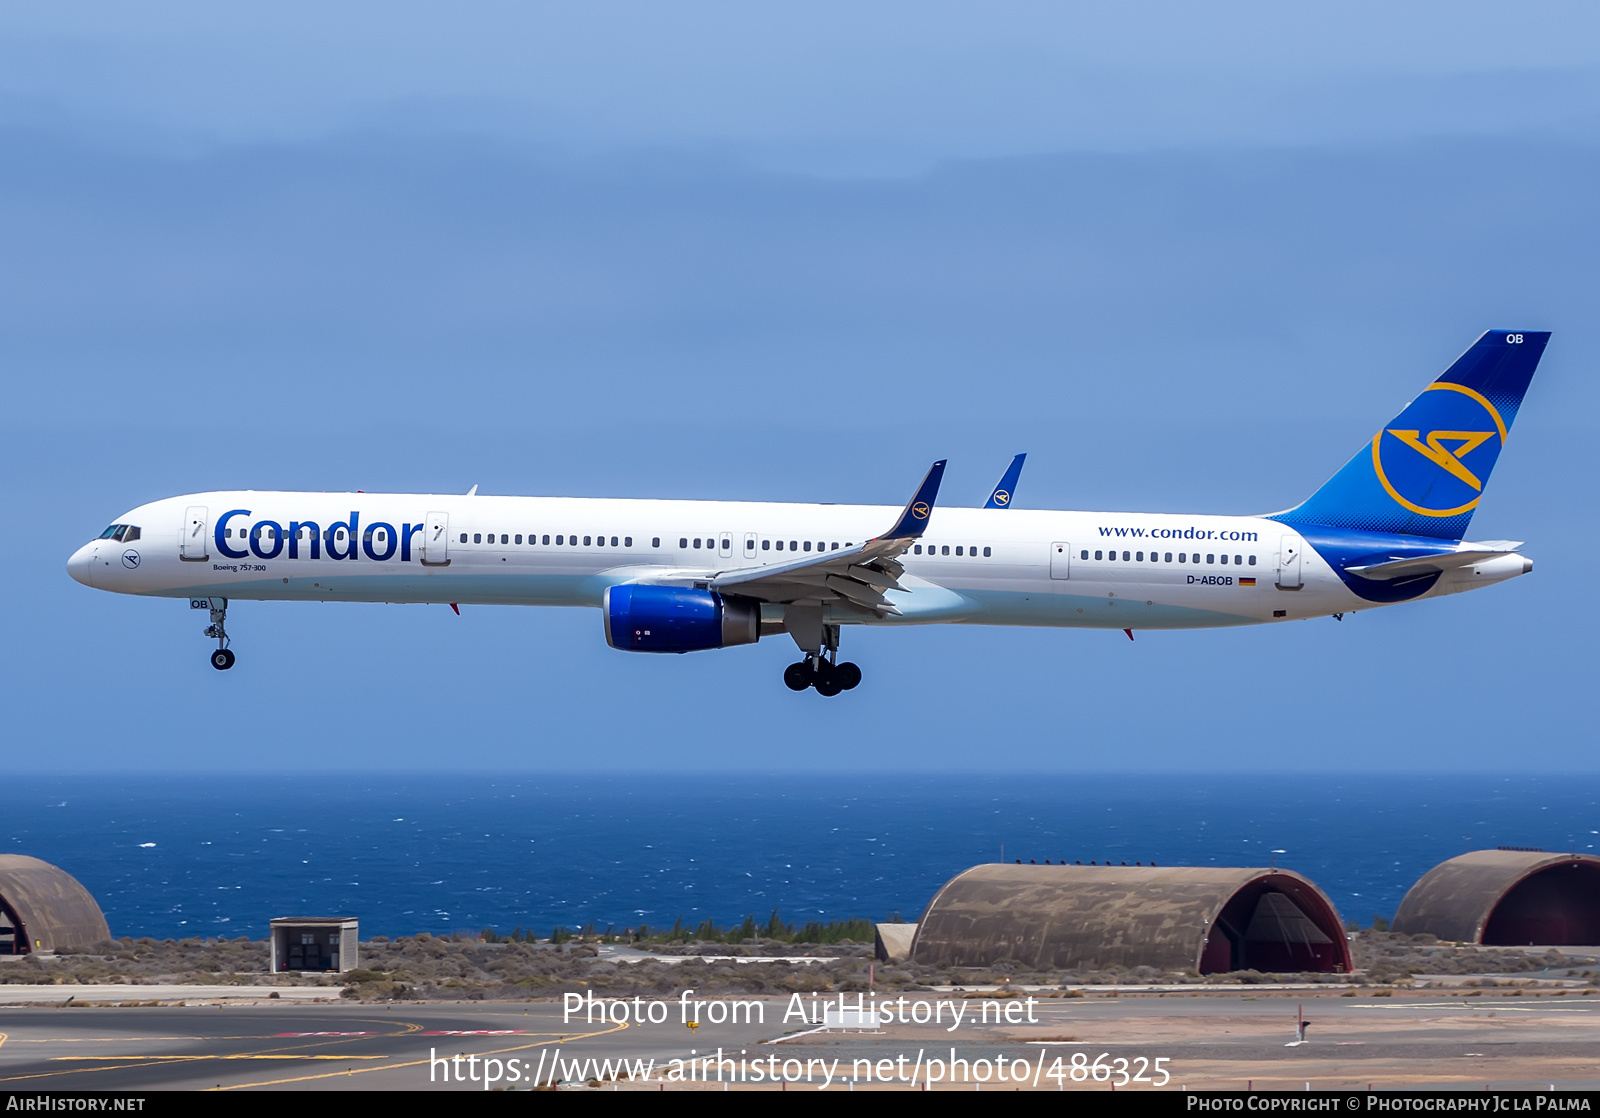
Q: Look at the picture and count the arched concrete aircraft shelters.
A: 3